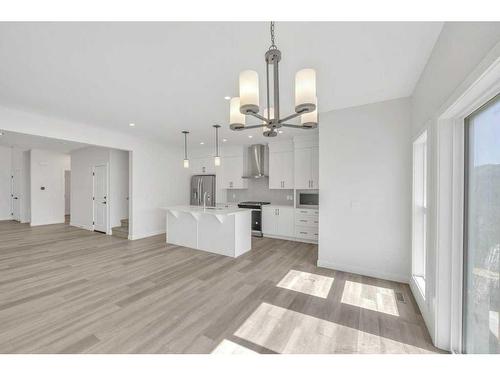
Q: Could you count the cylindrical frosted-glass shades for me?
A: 7